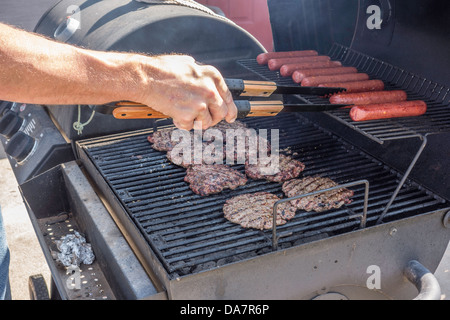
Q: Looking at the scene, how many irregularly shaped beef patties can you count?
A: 8